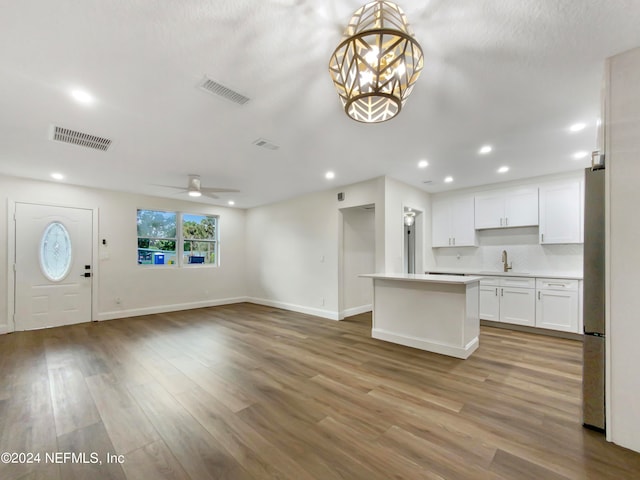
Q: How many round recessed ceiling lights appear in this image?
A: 10